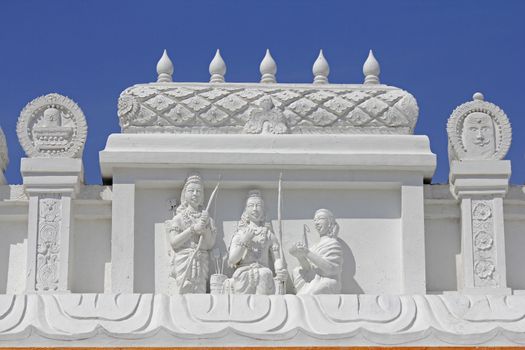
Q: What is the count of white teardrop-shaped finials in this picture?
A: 5